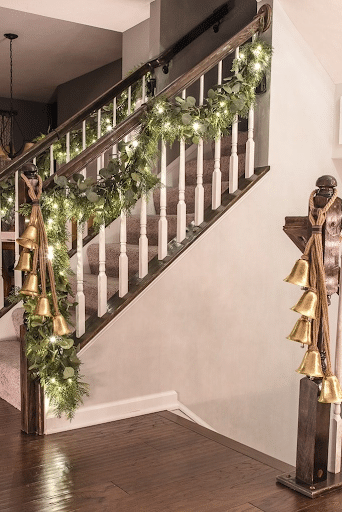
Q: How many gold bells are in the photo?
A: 10